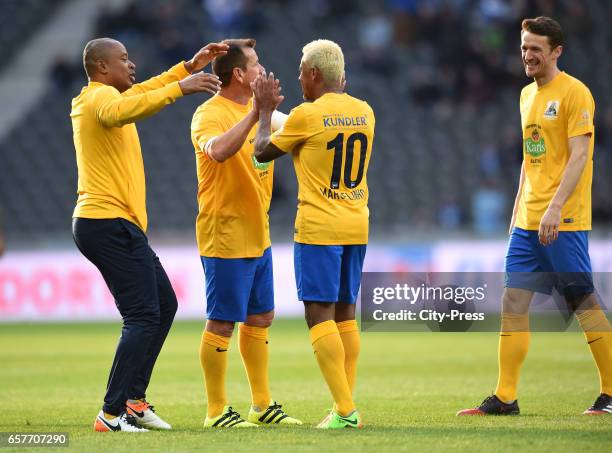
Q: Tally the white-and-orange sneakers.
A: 2